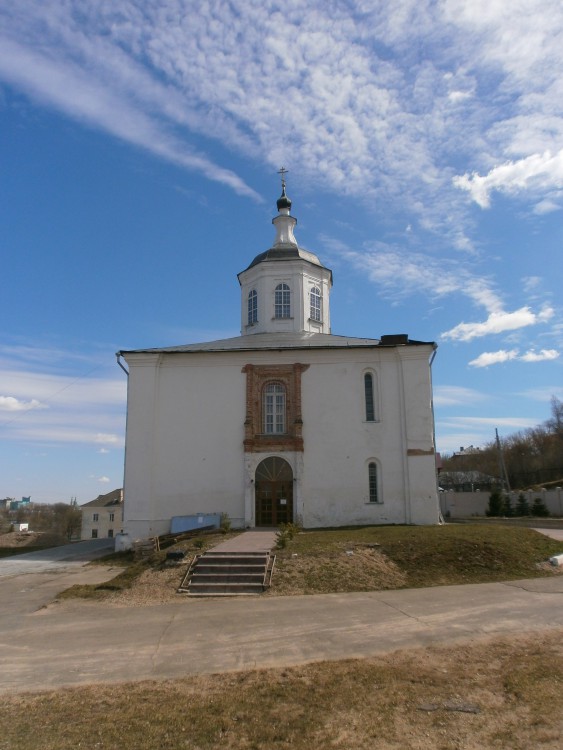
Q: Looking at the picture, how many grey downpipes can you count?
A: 2